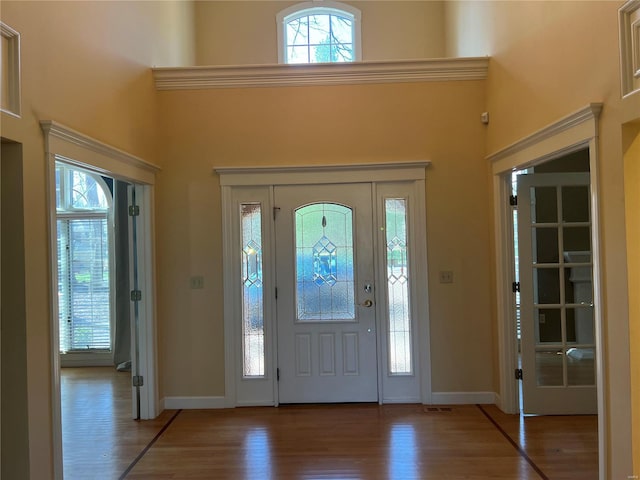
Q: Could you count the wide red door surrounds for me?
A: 0